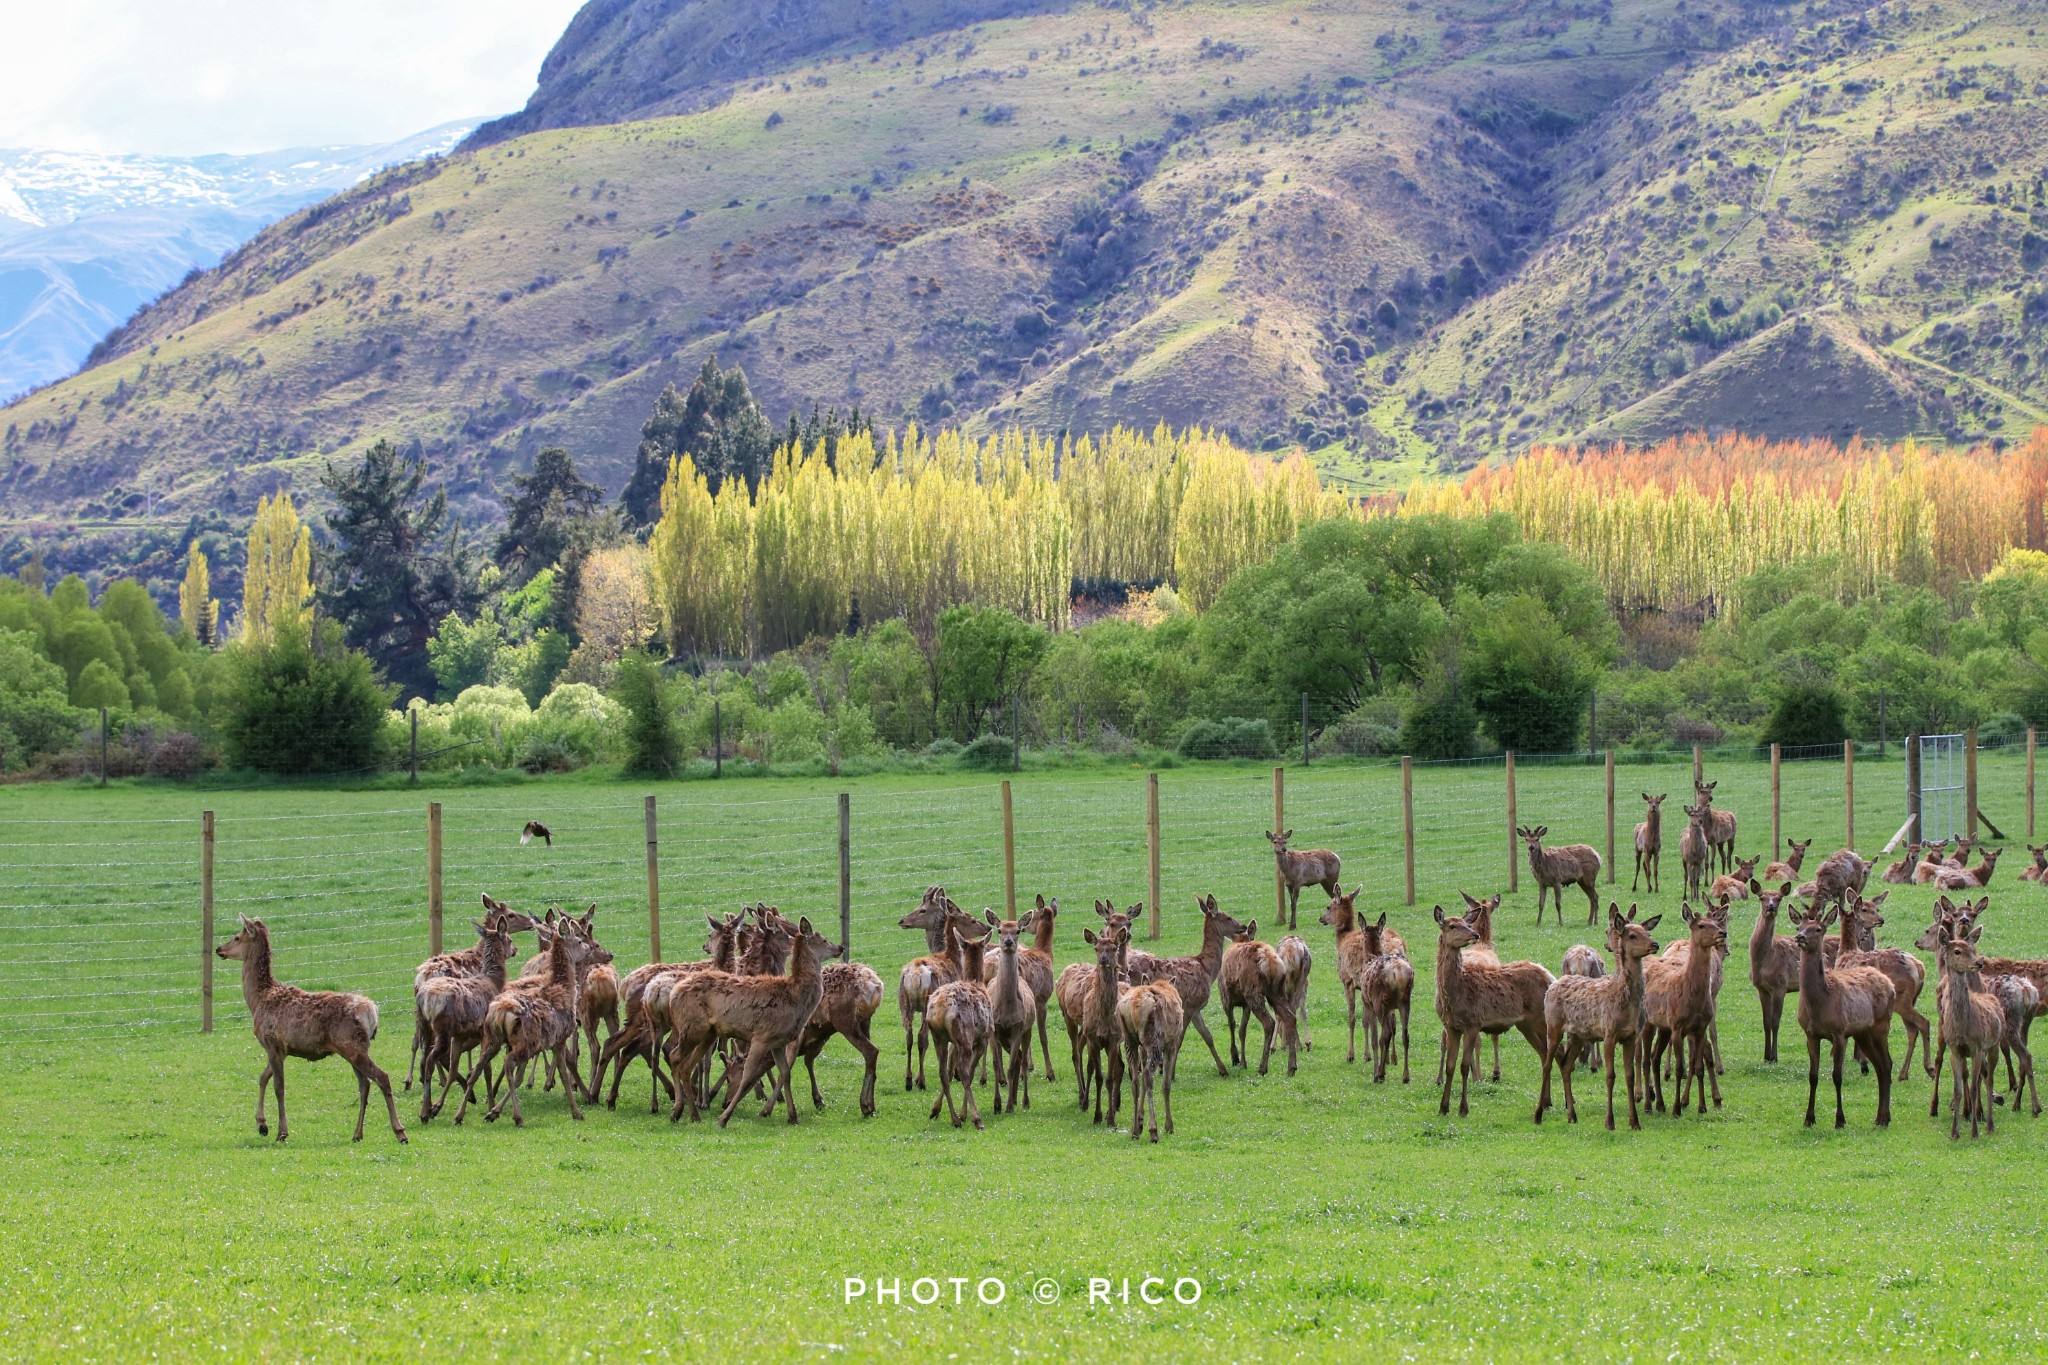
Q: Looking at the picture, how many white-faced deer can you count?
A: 0